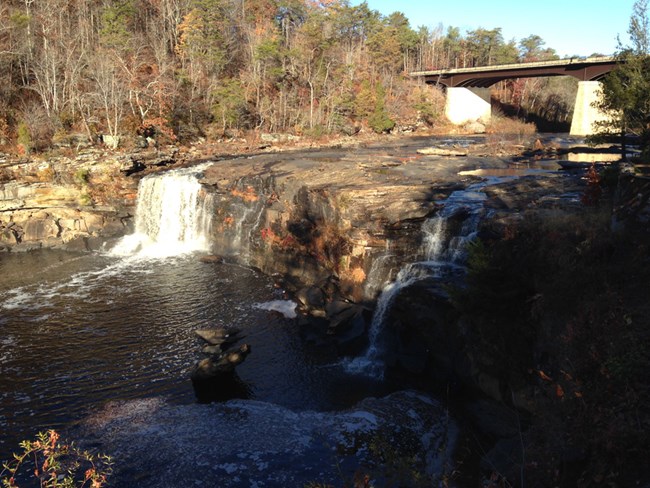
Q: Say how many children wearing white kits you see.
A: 0